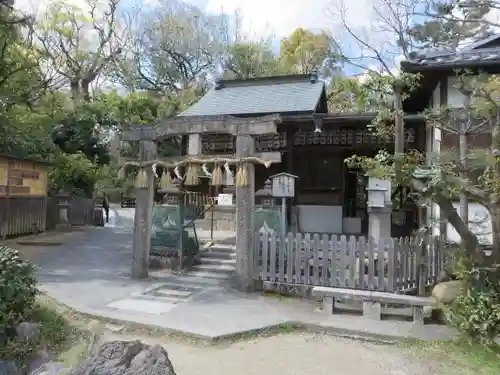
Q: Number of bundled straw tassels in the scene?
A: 5